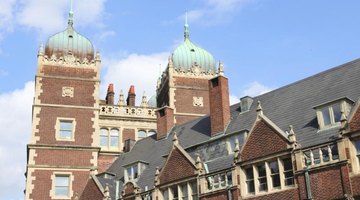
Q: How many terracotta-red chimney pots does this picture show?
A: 2